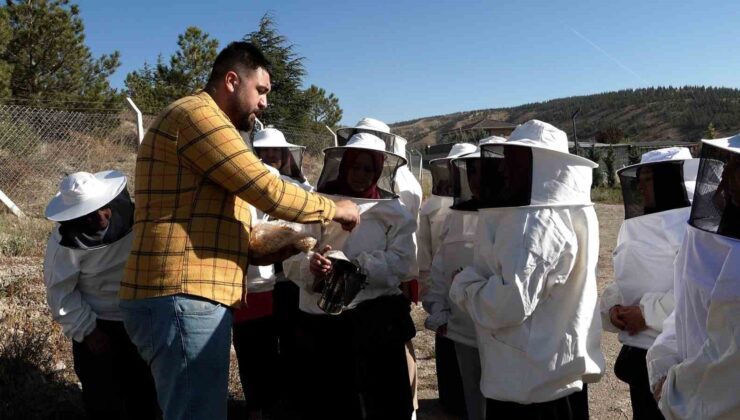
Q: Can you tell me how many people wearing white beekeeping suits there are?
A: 9